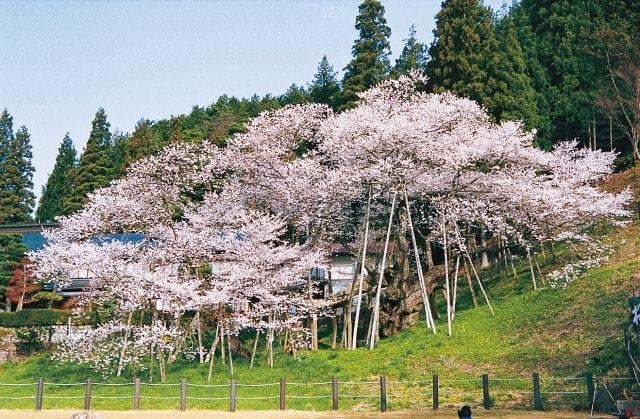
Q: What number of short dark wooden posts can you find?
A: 12